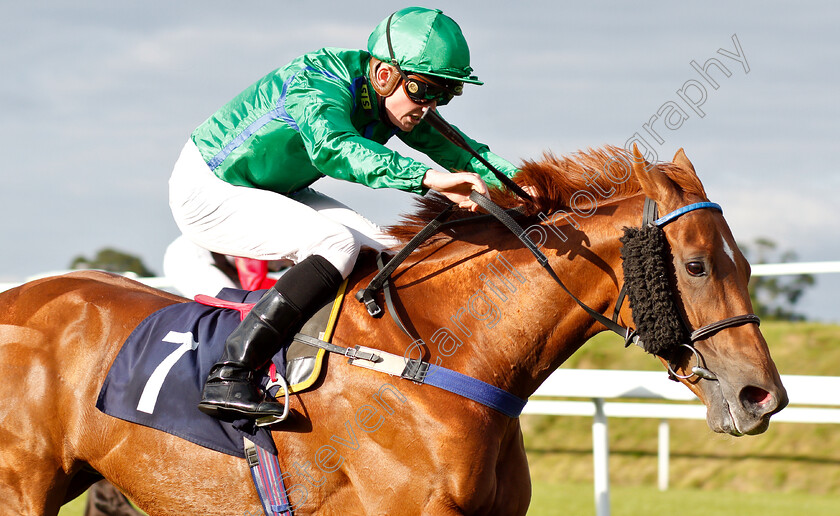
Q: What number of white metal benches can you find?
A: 0